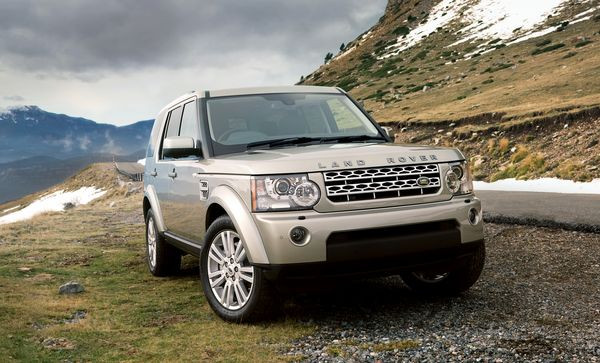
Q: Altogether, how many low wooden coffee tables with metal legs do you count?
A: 0